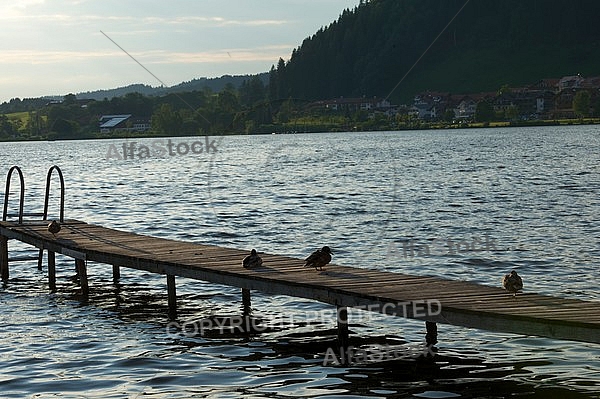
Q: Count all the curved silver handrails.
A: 2